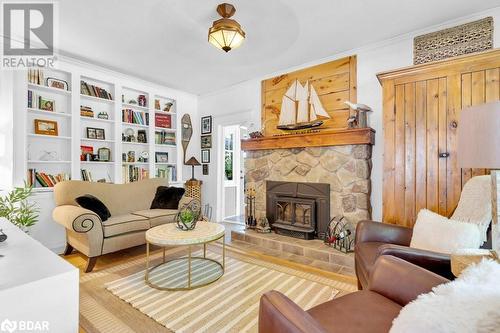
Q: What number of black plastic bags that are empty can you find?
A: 0